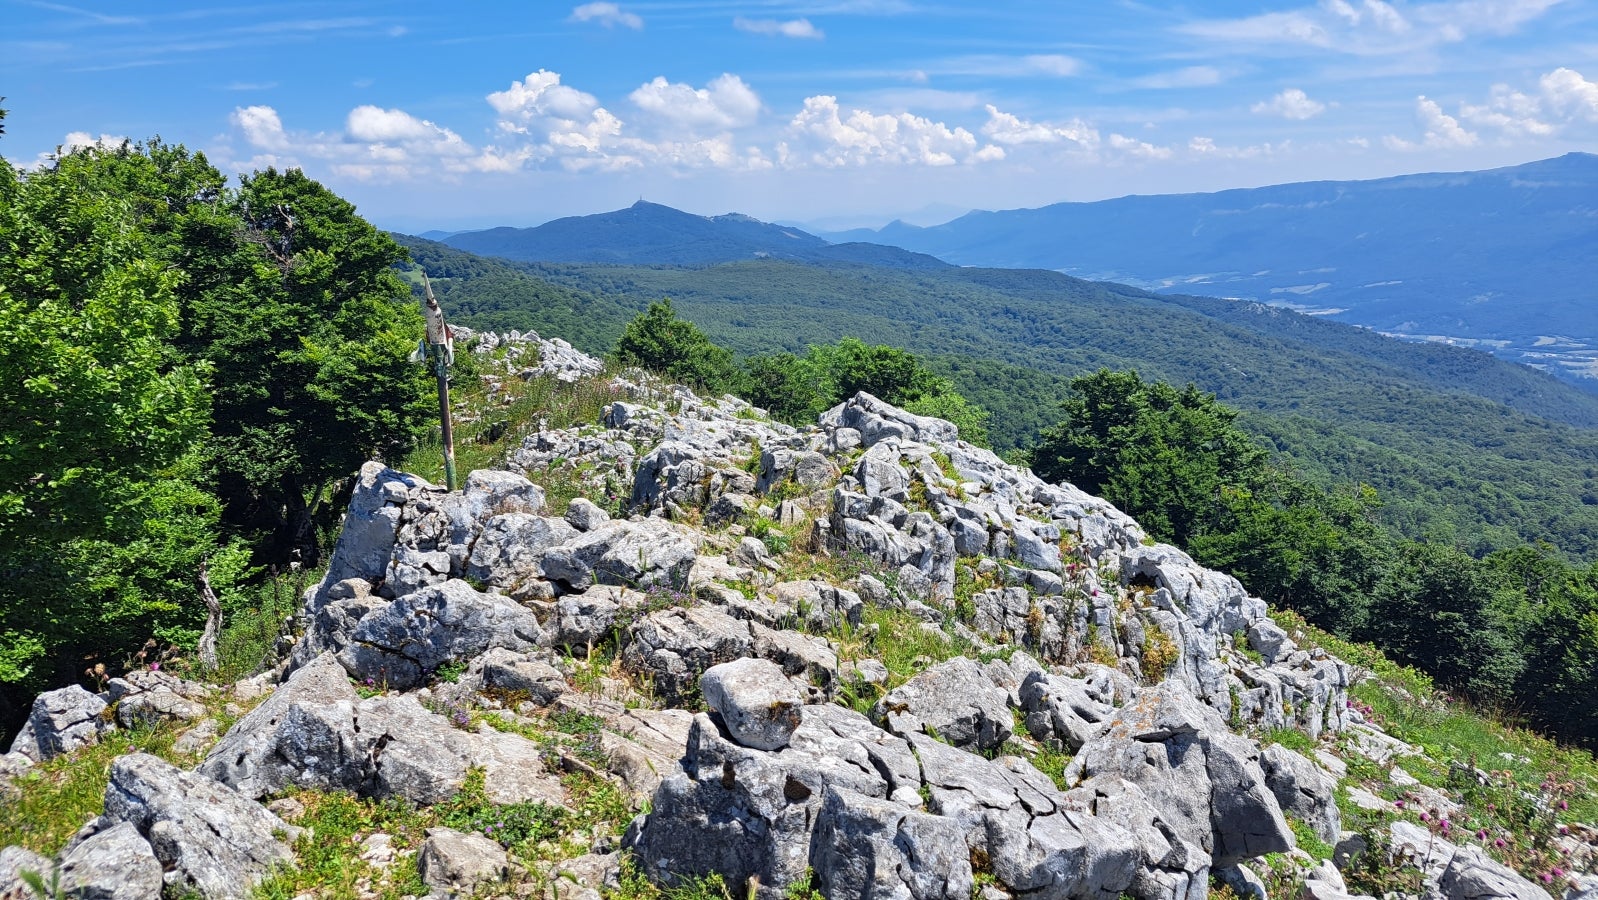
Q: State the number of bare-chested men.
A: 0